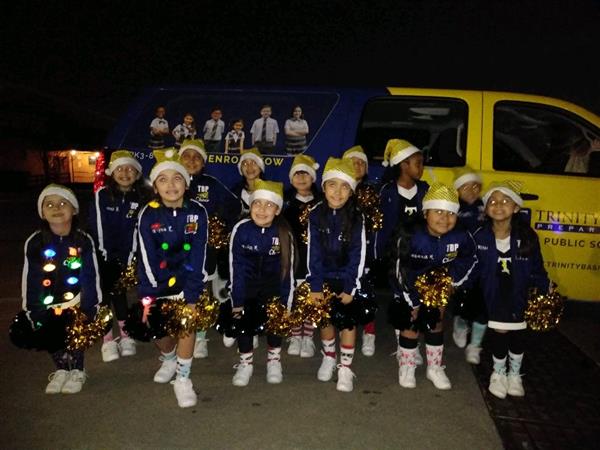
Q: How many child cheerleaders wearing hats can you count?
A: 13